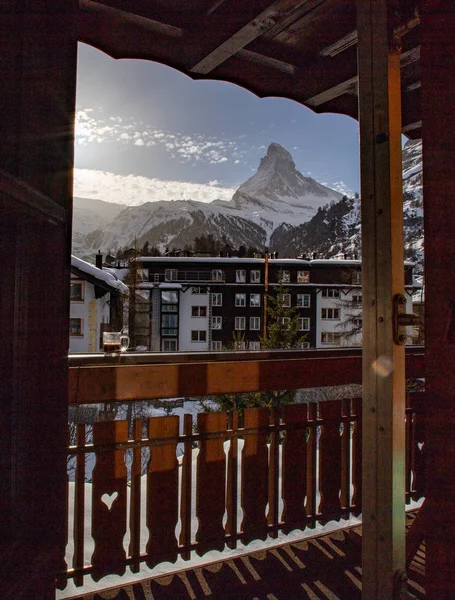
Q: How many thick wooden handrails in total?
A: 1